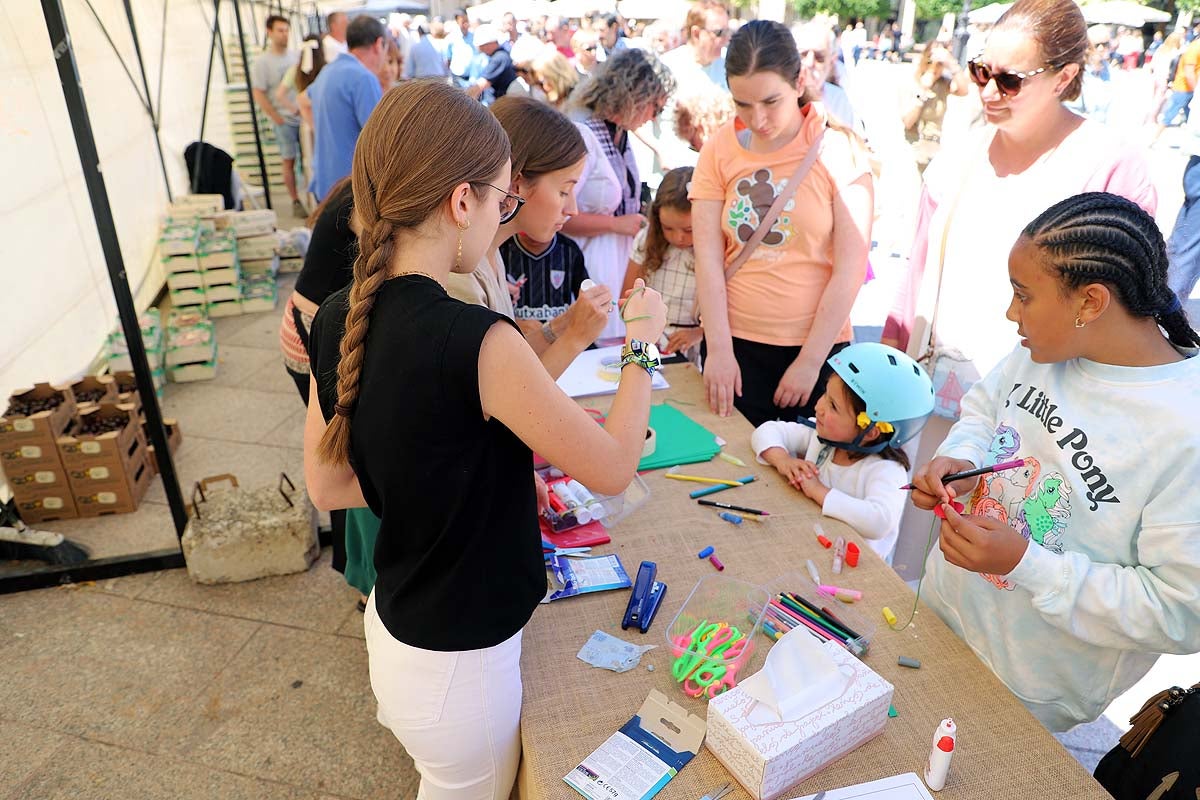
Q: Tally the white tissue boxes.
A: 1